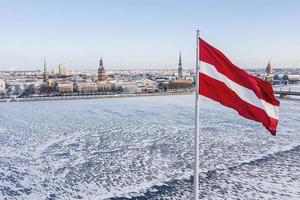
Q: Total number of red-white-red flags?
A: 1